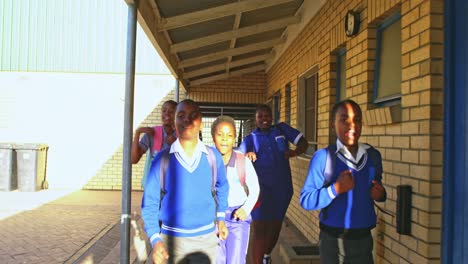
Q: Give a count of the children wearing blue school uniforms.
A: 3